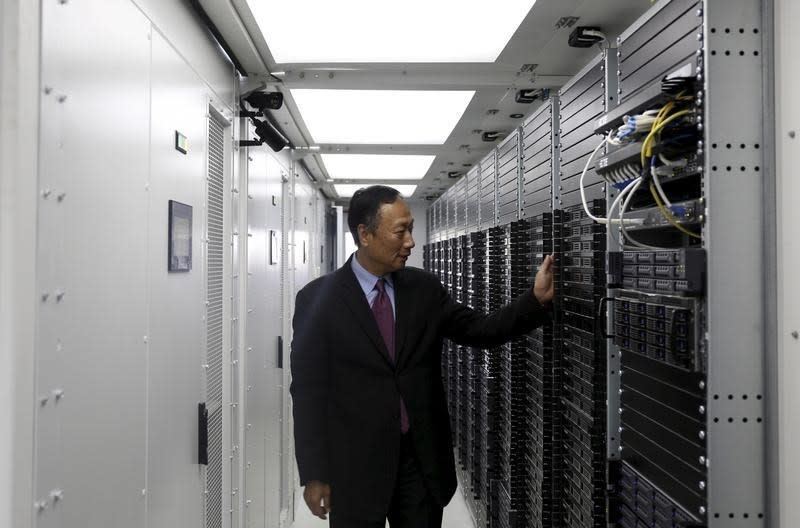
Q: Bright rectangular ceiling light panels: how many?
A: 4